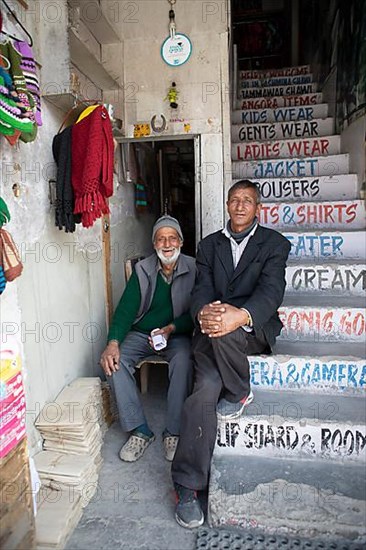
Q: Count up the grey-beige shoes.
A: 2